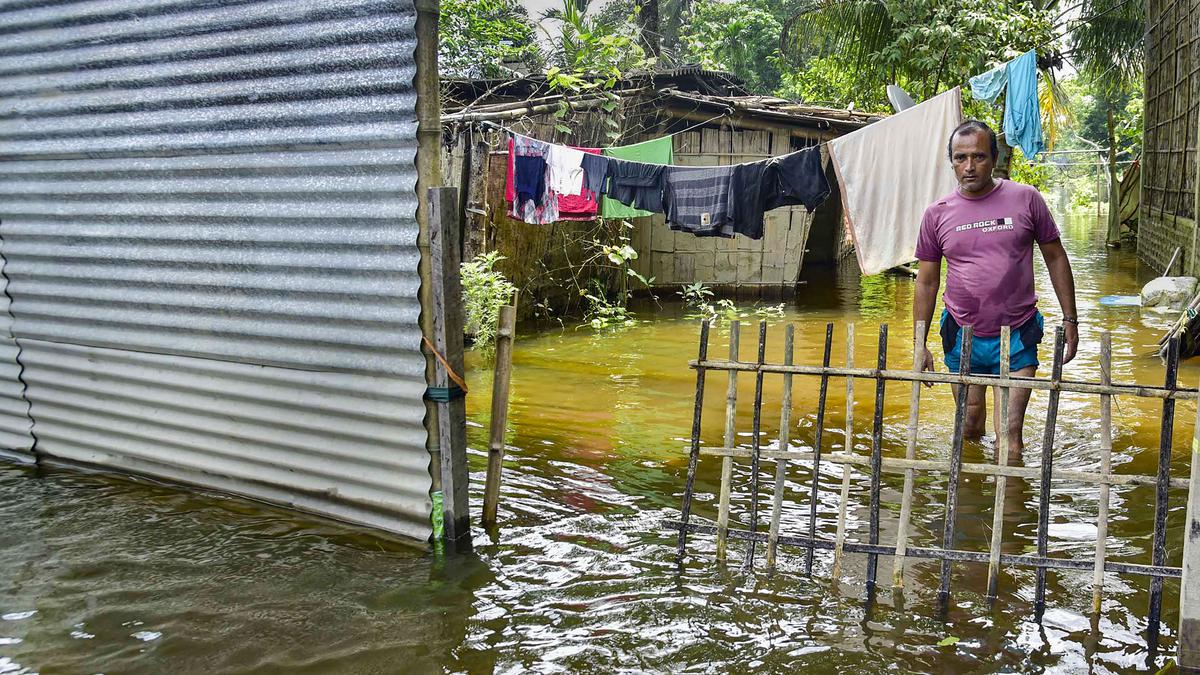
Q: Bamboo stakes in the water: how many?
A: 14